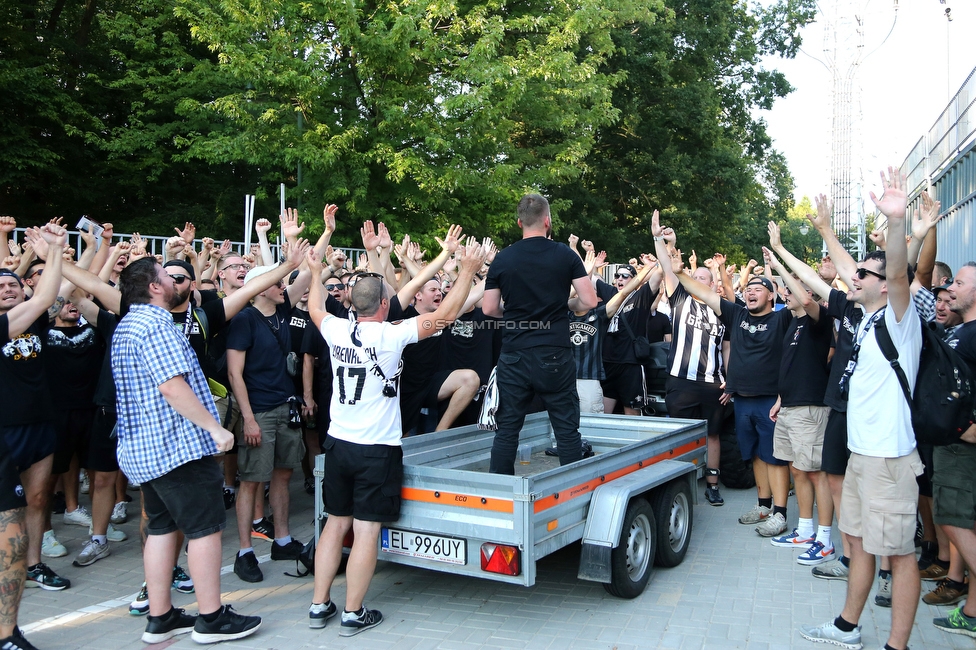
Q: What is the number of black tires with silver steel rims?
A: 2